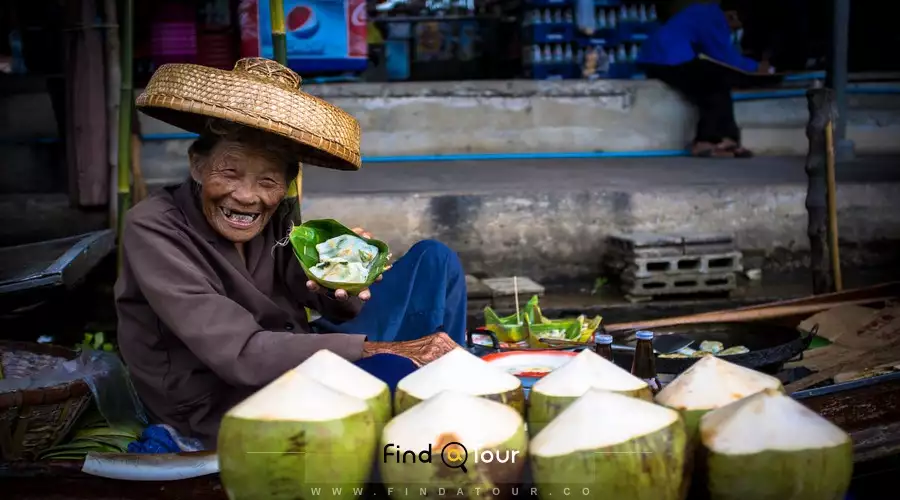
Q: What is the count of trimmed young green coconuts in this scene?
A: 8